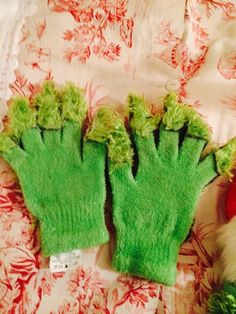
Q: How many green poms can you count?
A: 10